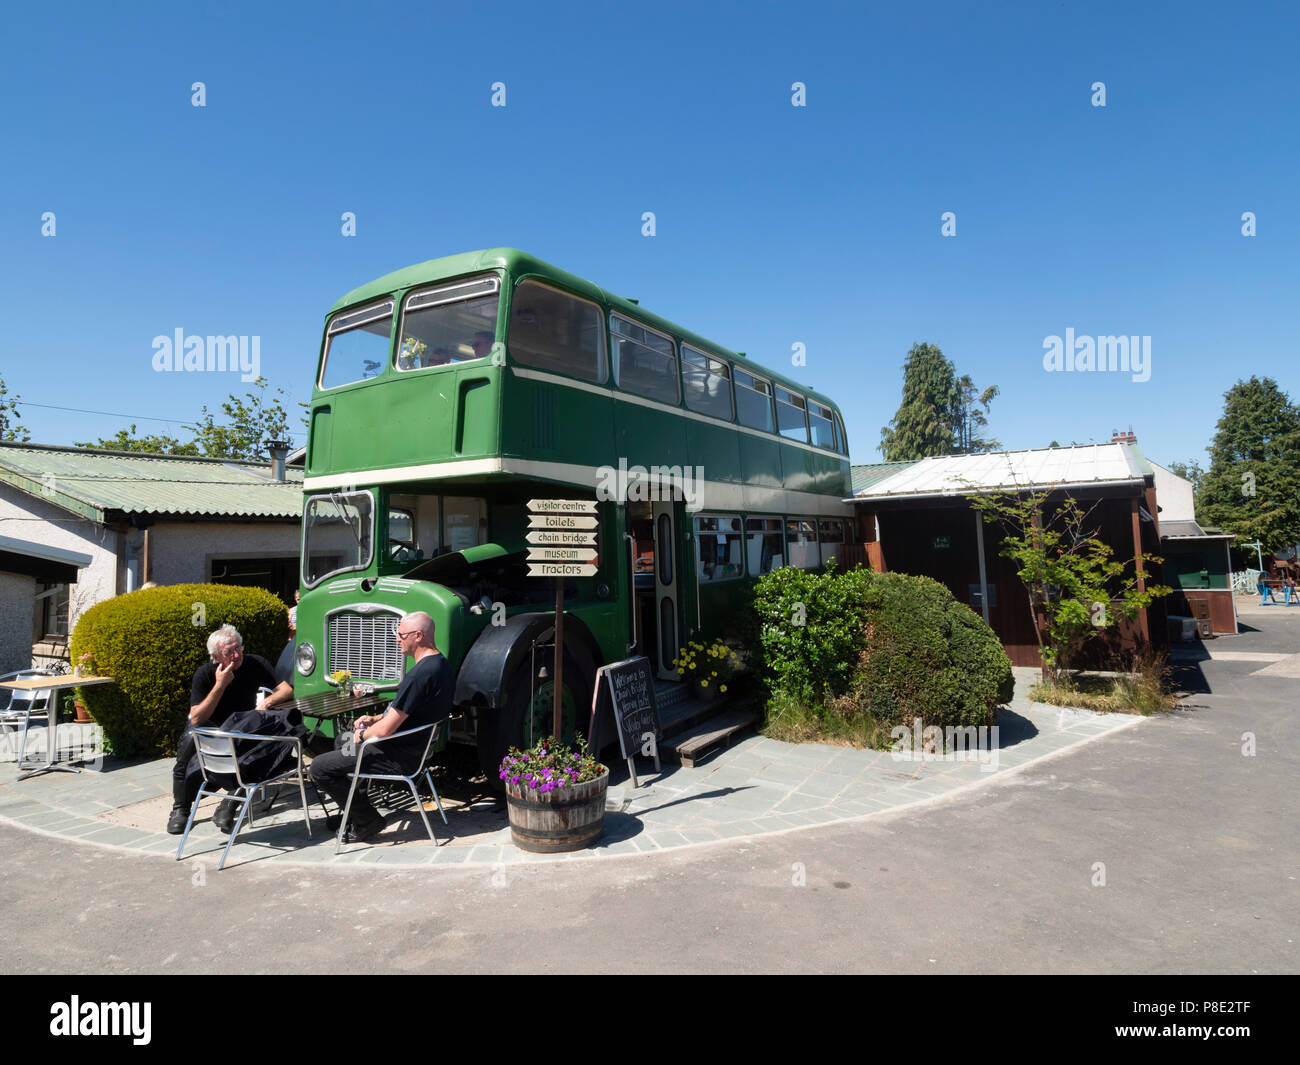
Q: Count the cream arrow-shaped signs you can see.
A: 5